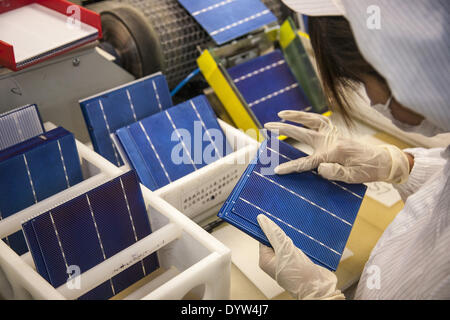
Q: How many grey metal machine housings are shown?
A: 1